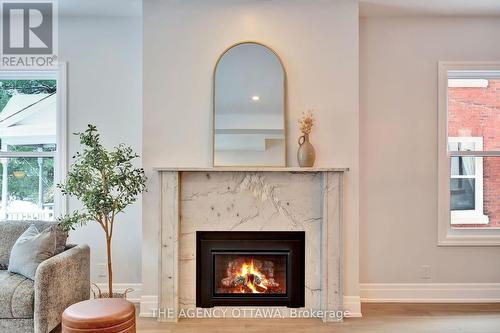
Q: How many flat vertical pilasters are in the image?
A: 2